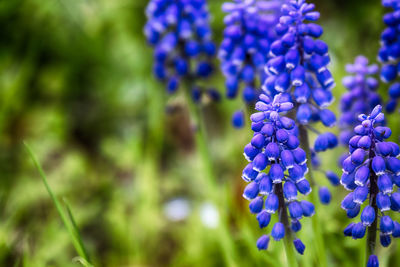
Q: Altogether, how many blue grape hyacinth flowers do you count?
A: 7